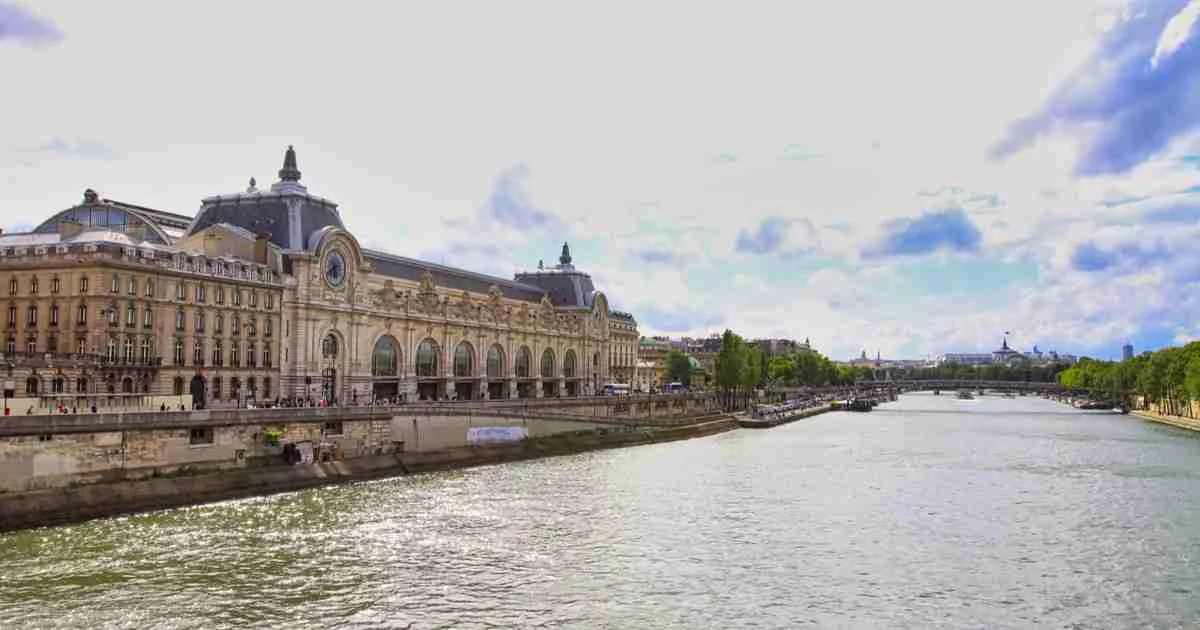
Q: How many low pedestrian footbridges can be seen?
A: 1